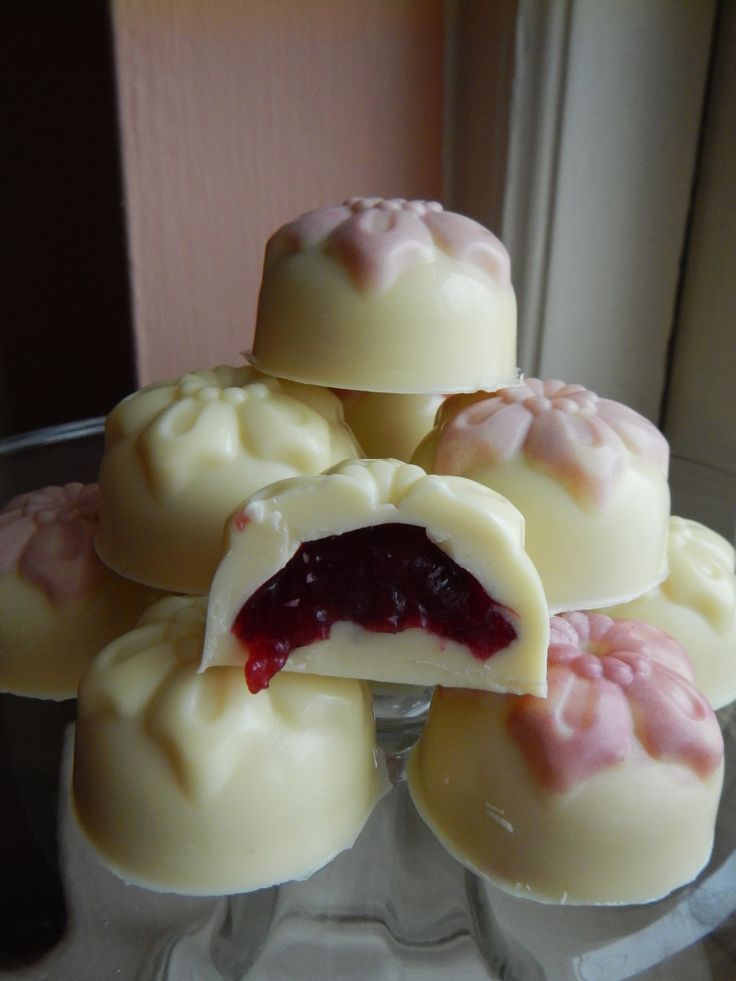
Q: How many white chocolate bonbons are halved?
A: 1